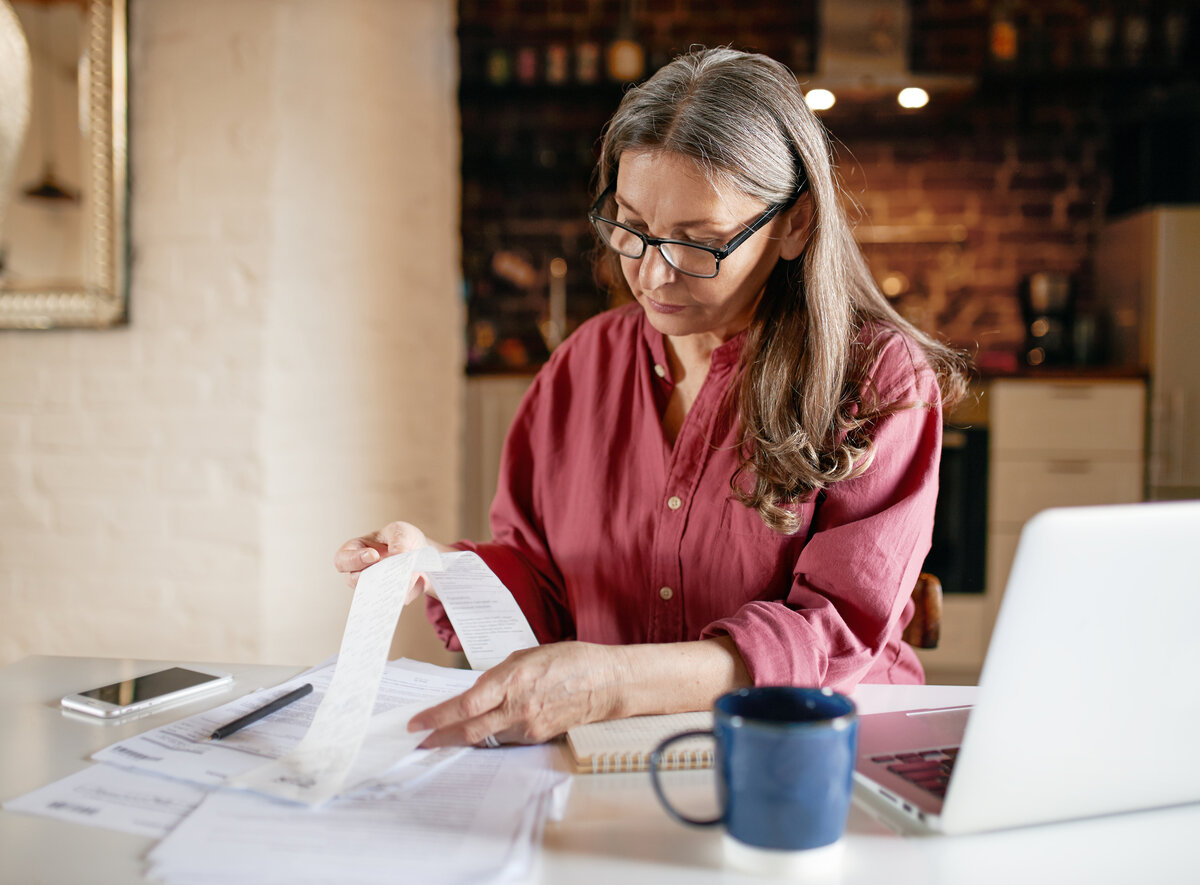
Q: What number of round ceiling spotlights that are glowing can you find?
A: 2